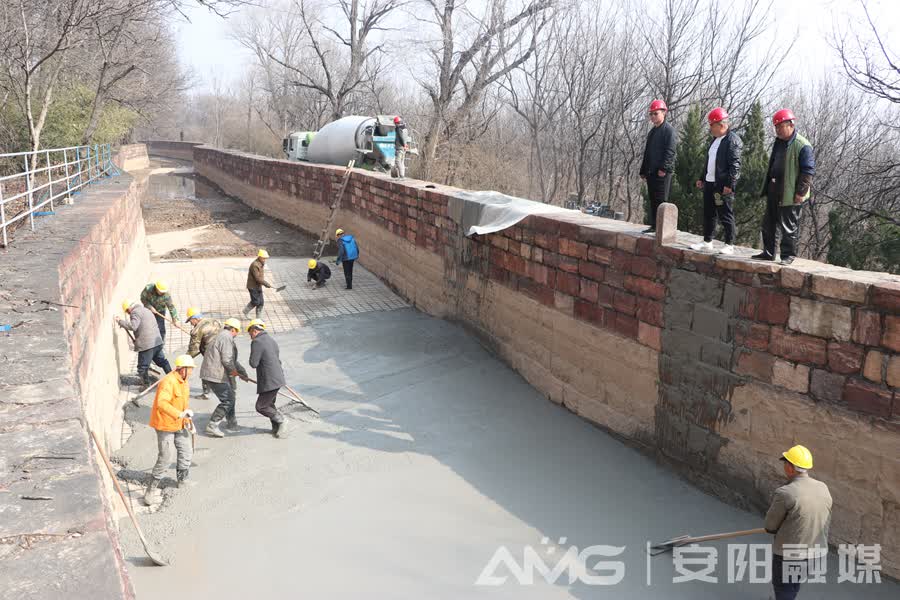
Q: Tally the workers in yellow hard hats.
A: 10